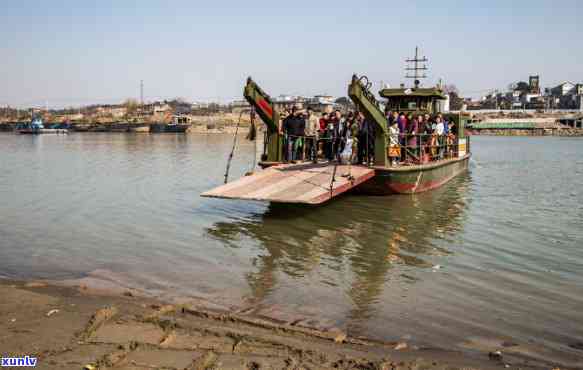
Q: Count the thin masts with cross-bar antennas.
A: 1